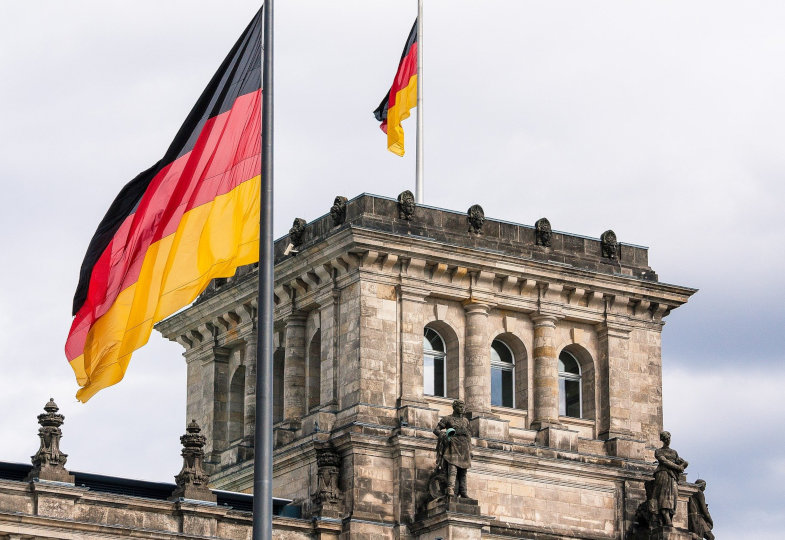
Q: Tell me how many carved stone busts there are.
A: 6